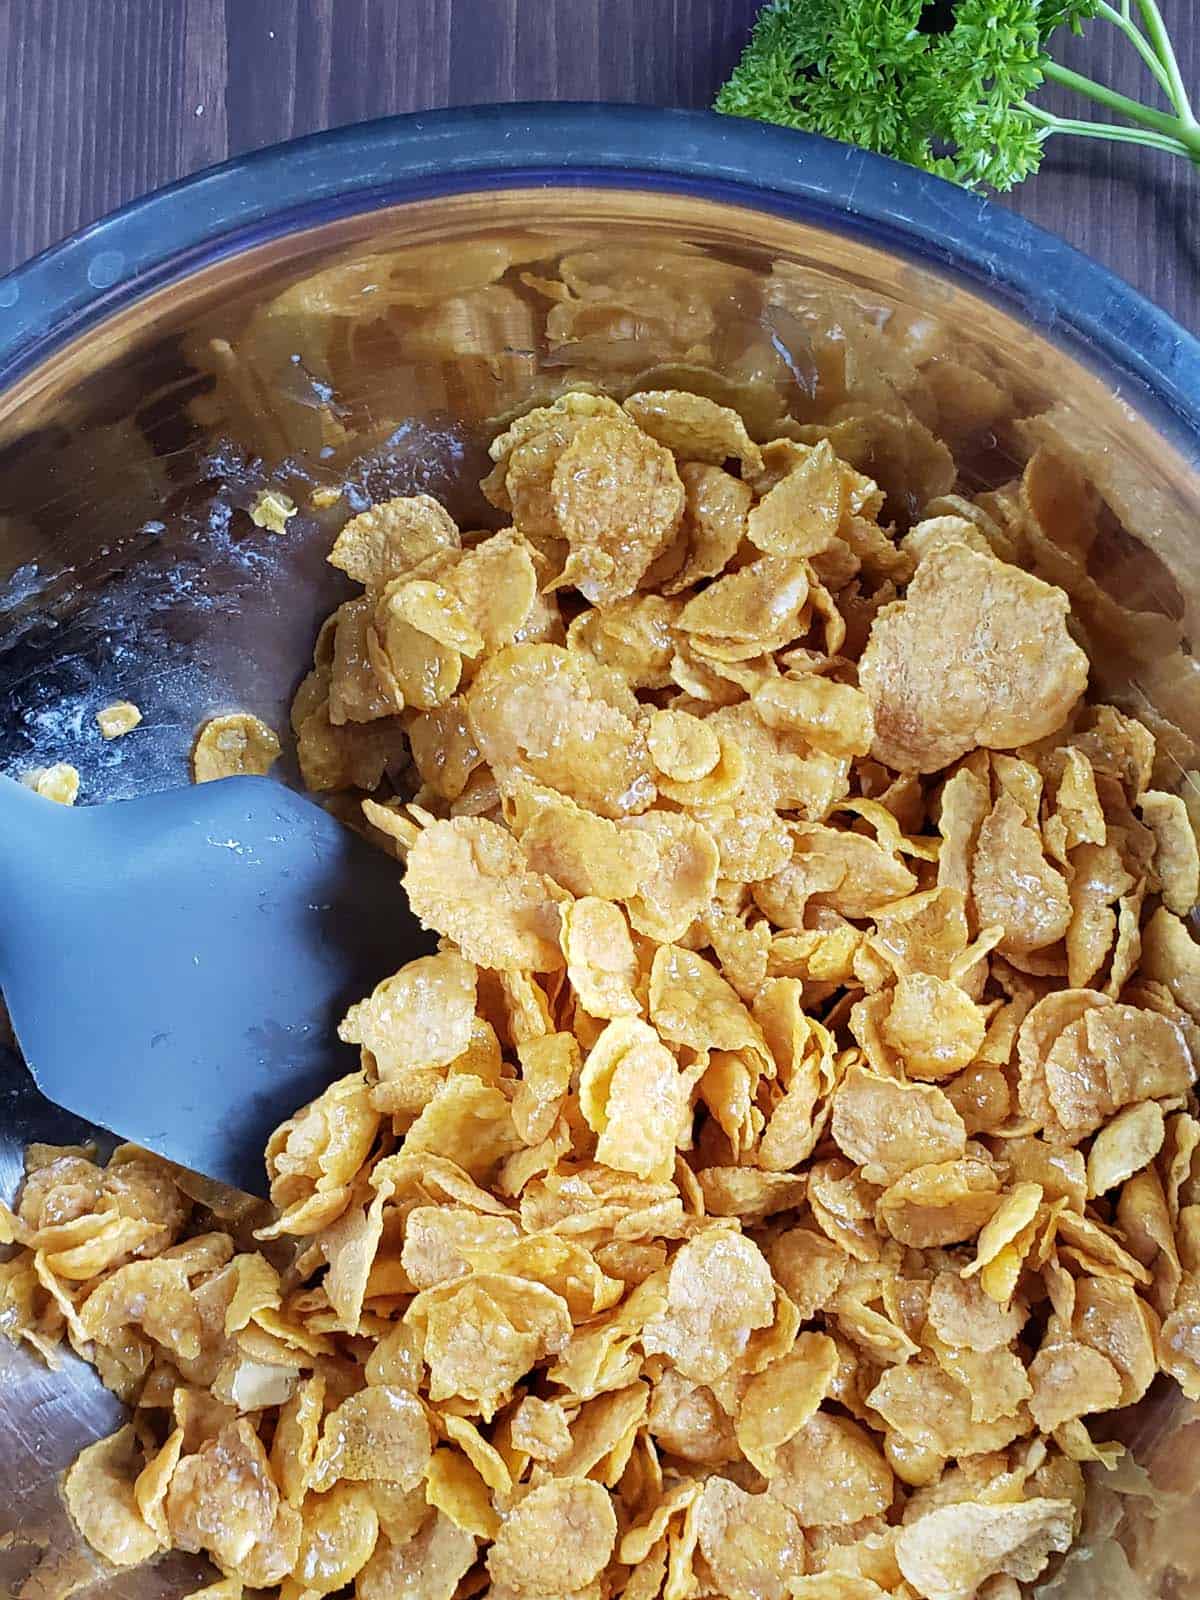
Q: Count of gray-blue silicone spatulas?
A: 1